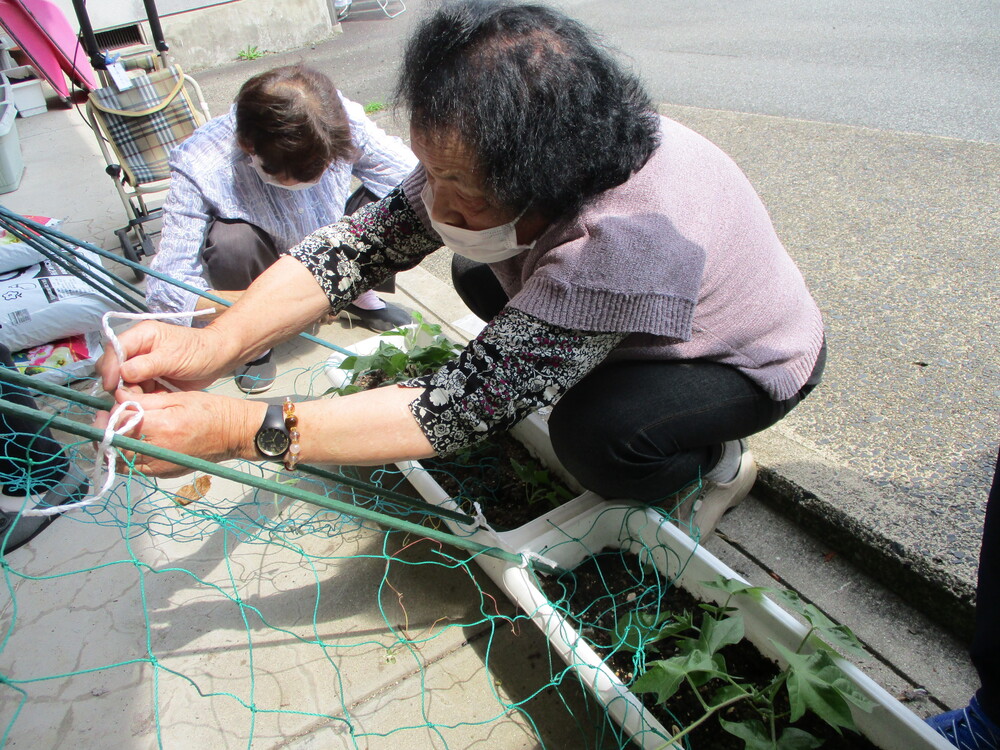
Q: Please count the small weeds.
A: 2